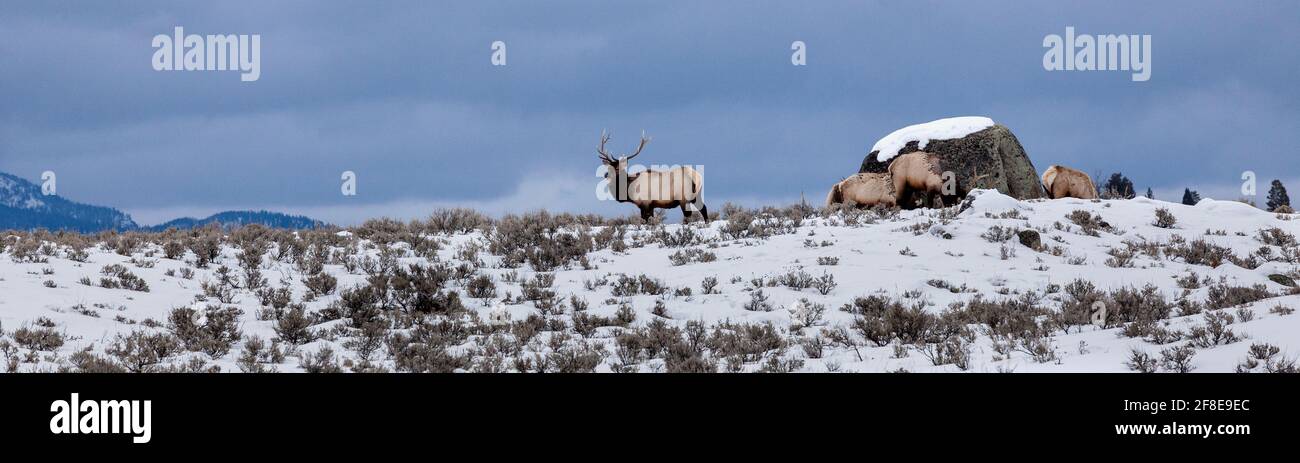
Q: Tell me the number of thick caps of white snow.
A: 1